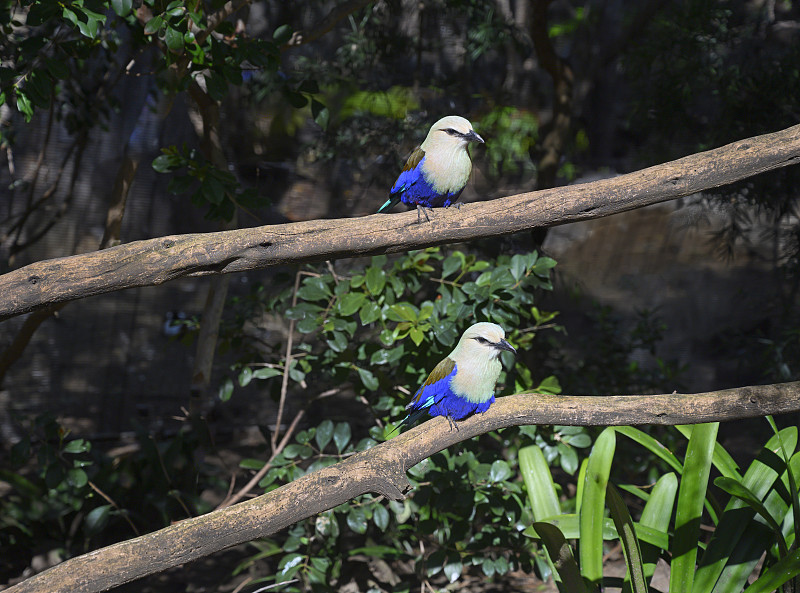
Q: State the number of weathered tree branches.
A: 2